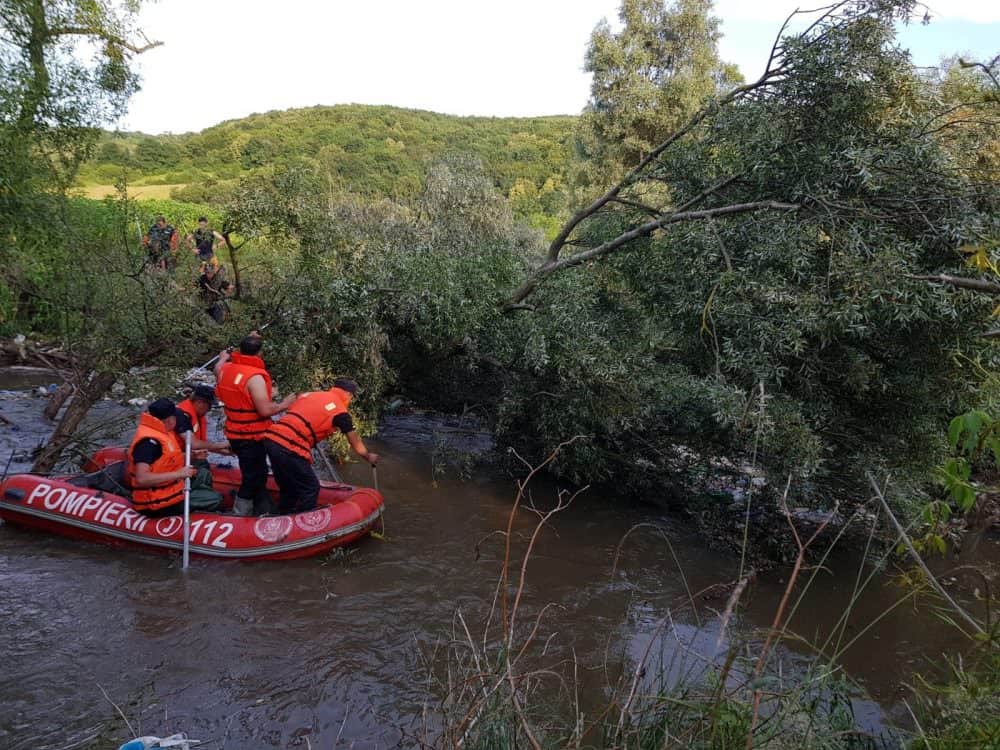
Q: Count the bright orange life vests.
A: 4